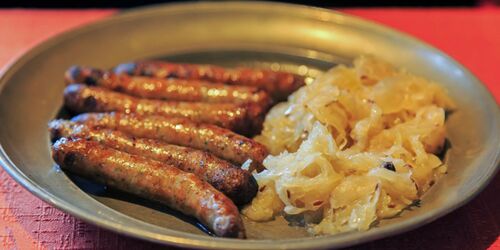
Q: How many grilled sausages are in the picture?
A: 6